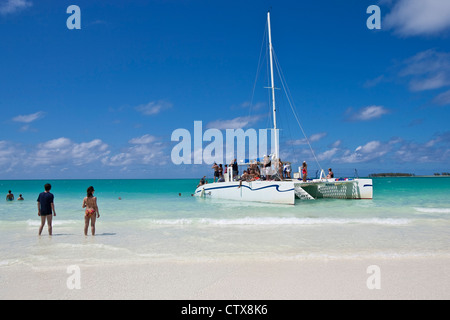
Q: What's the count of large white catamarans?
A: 1